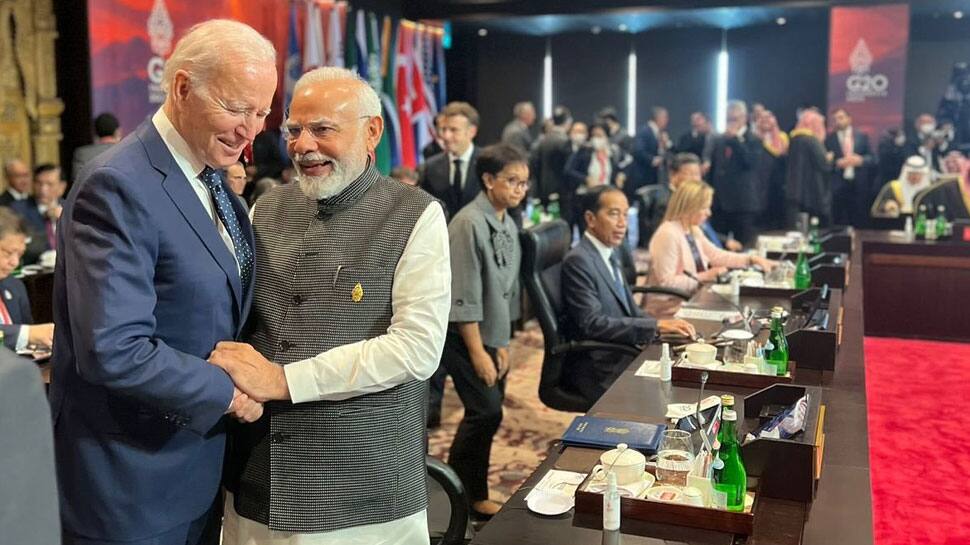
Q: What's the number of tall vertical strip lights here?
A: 3